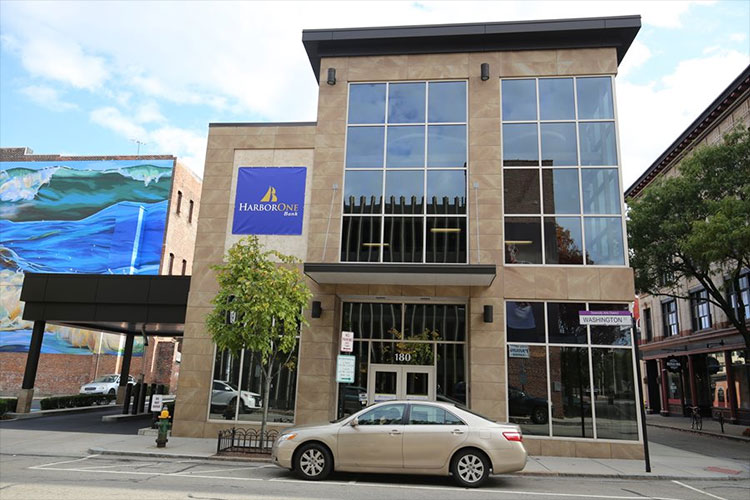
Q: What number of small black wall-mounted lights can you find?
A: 4